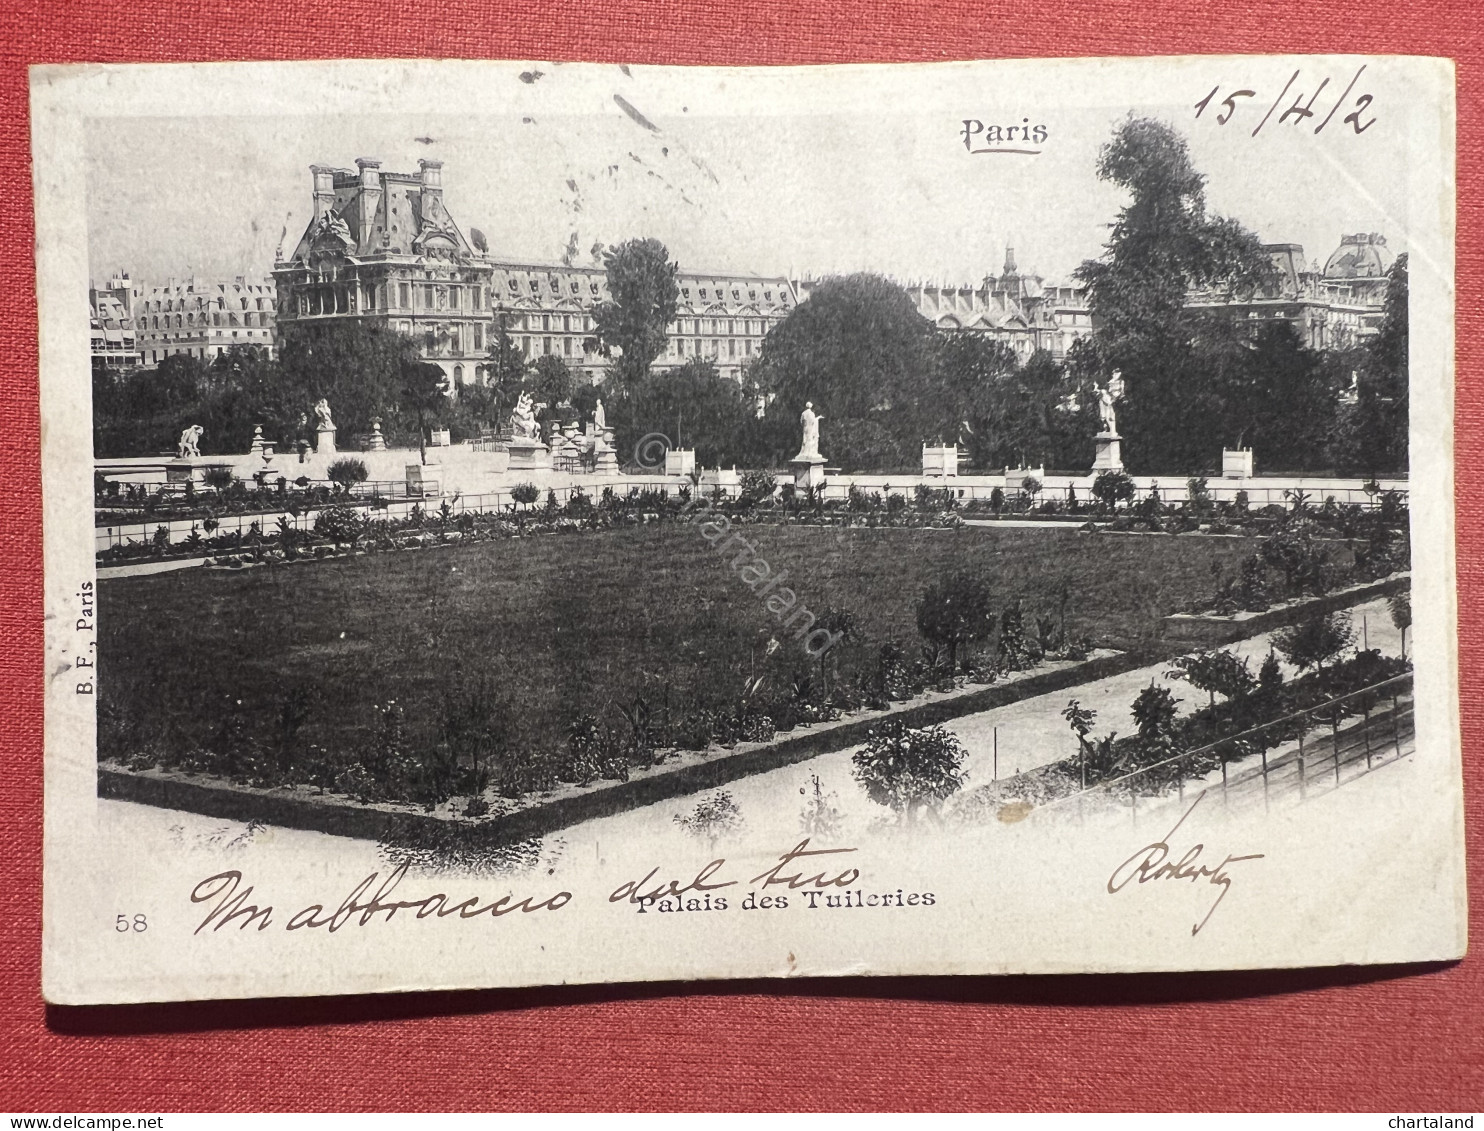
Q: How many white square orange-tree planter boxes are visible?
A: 7